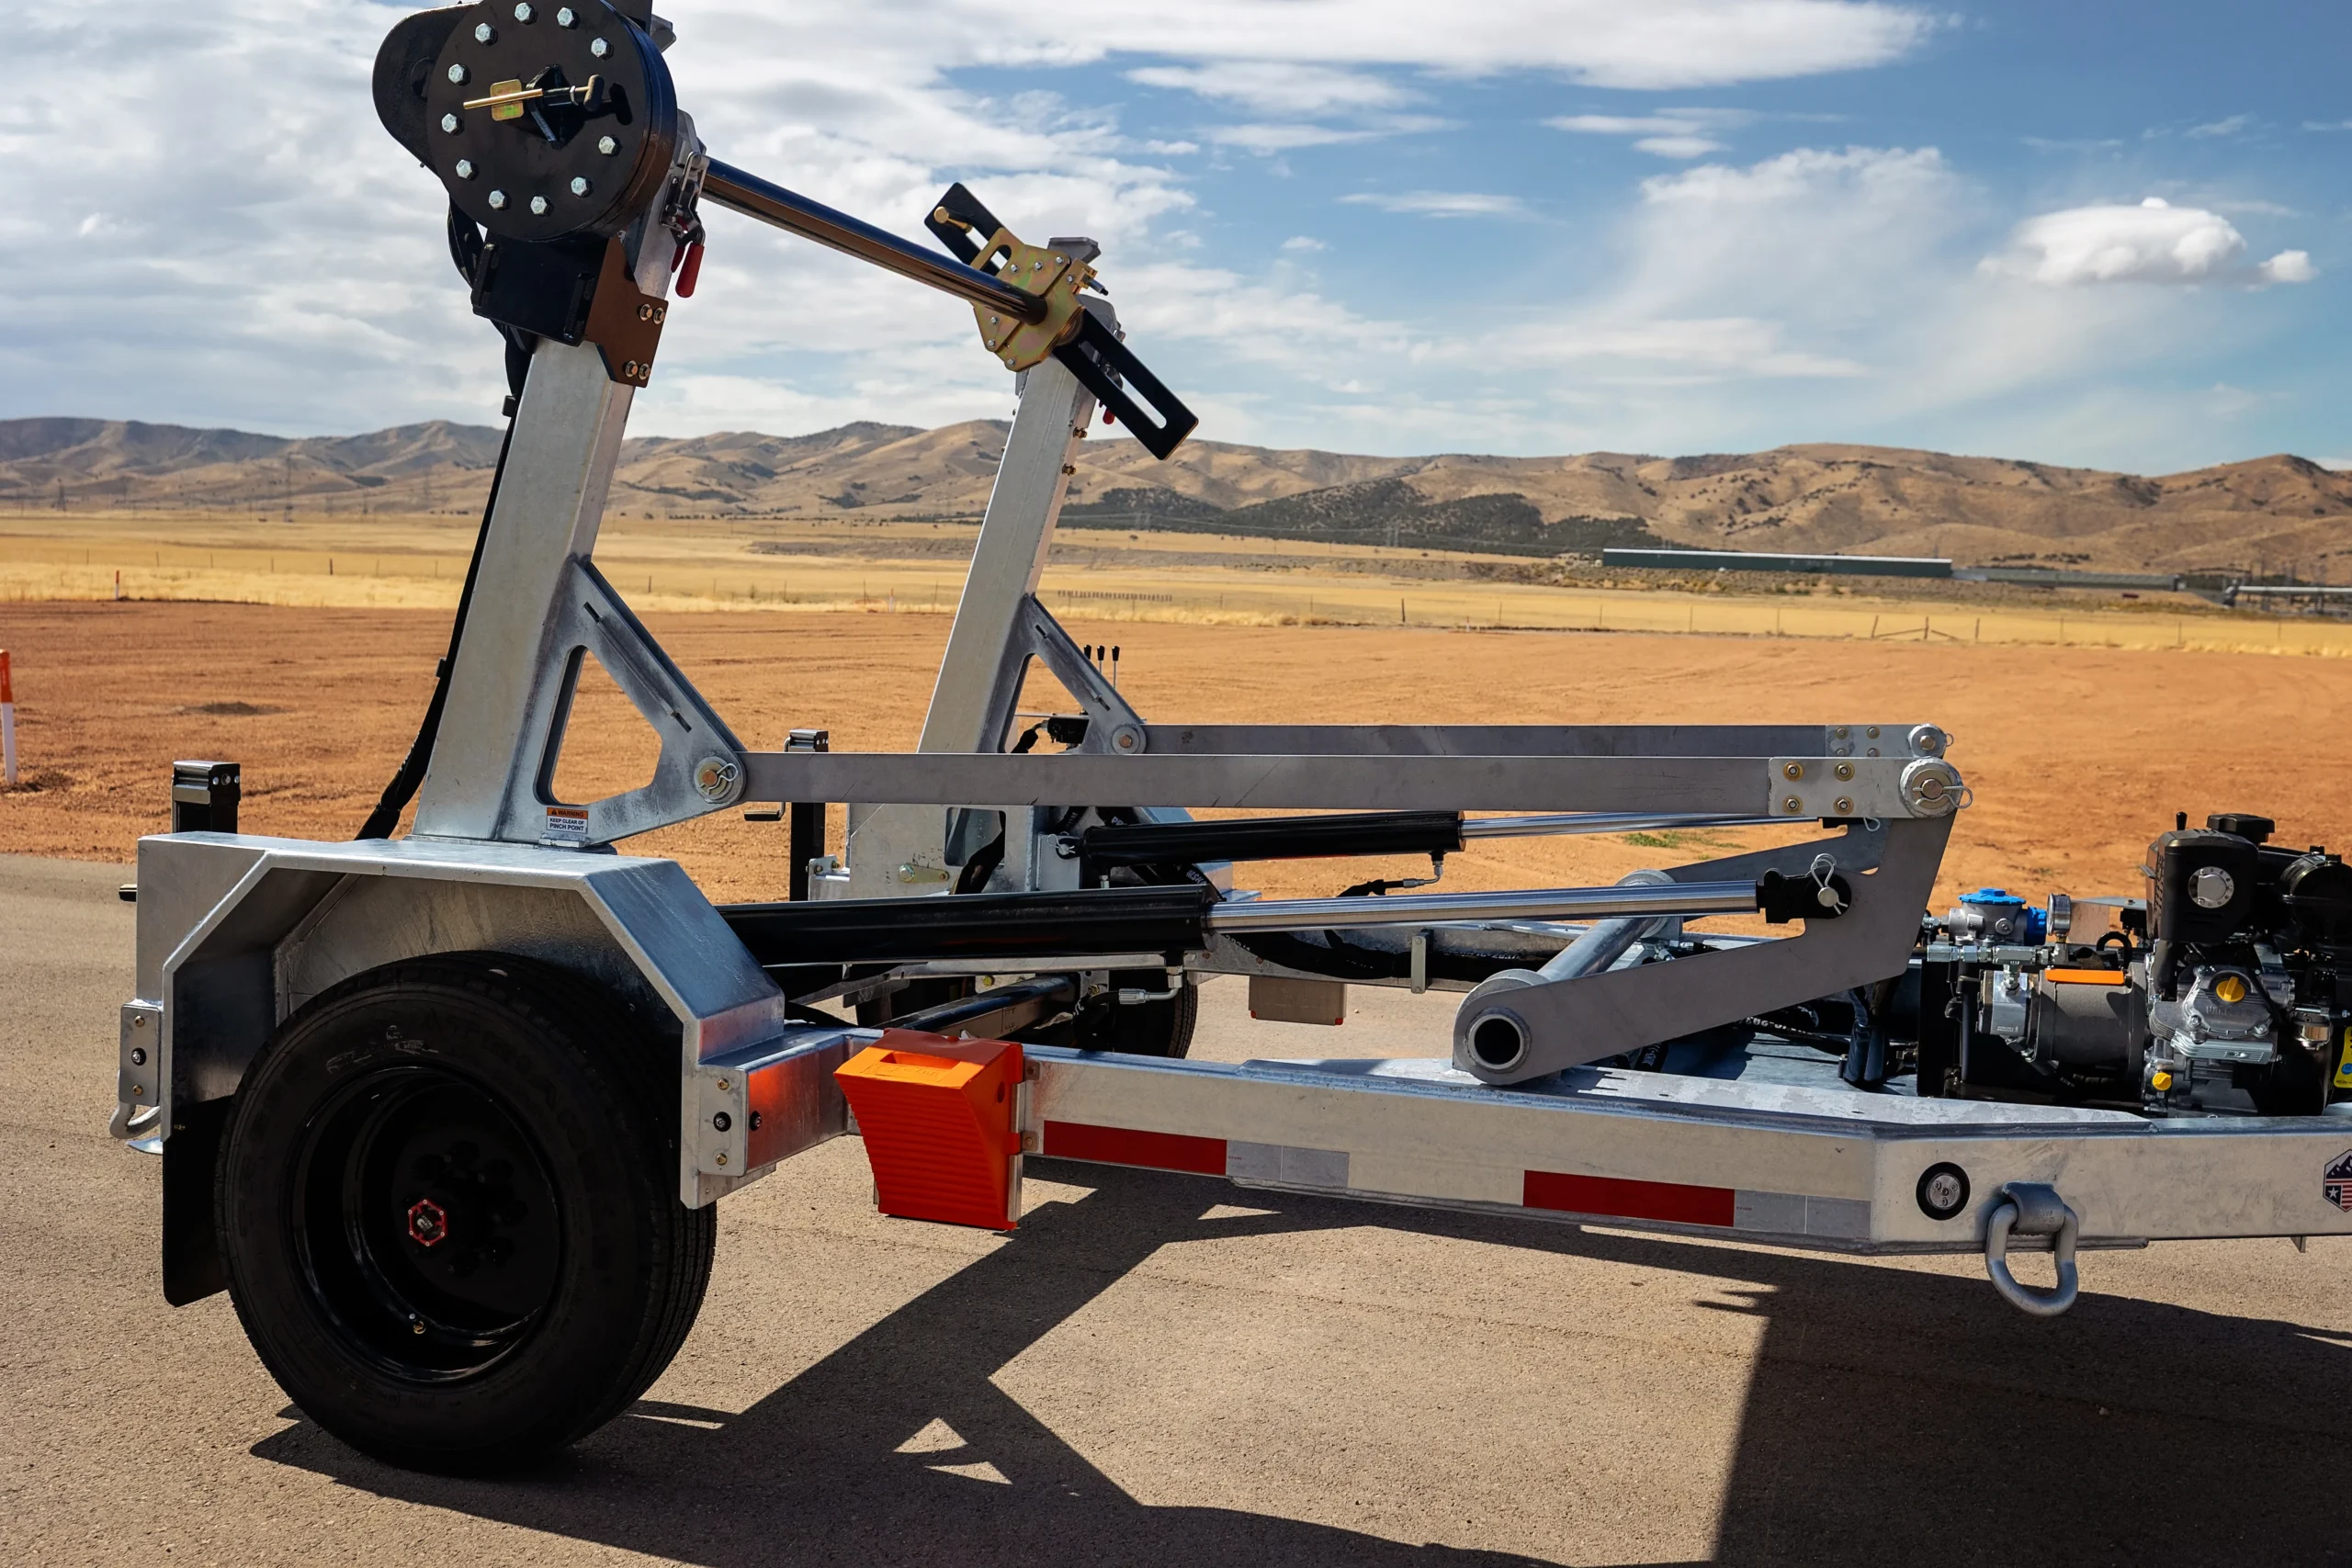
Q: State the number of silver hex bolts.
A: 11